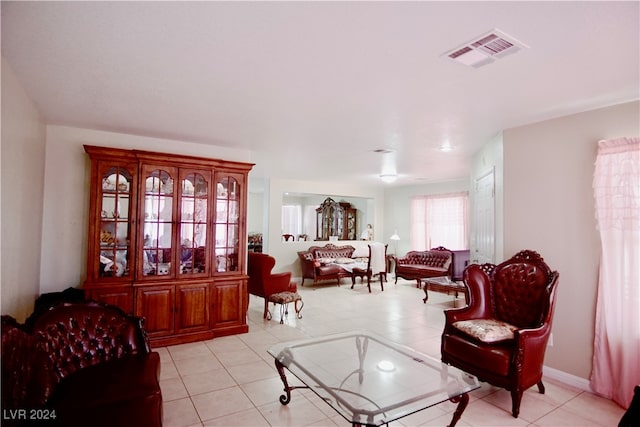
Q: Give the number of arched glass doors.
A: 4